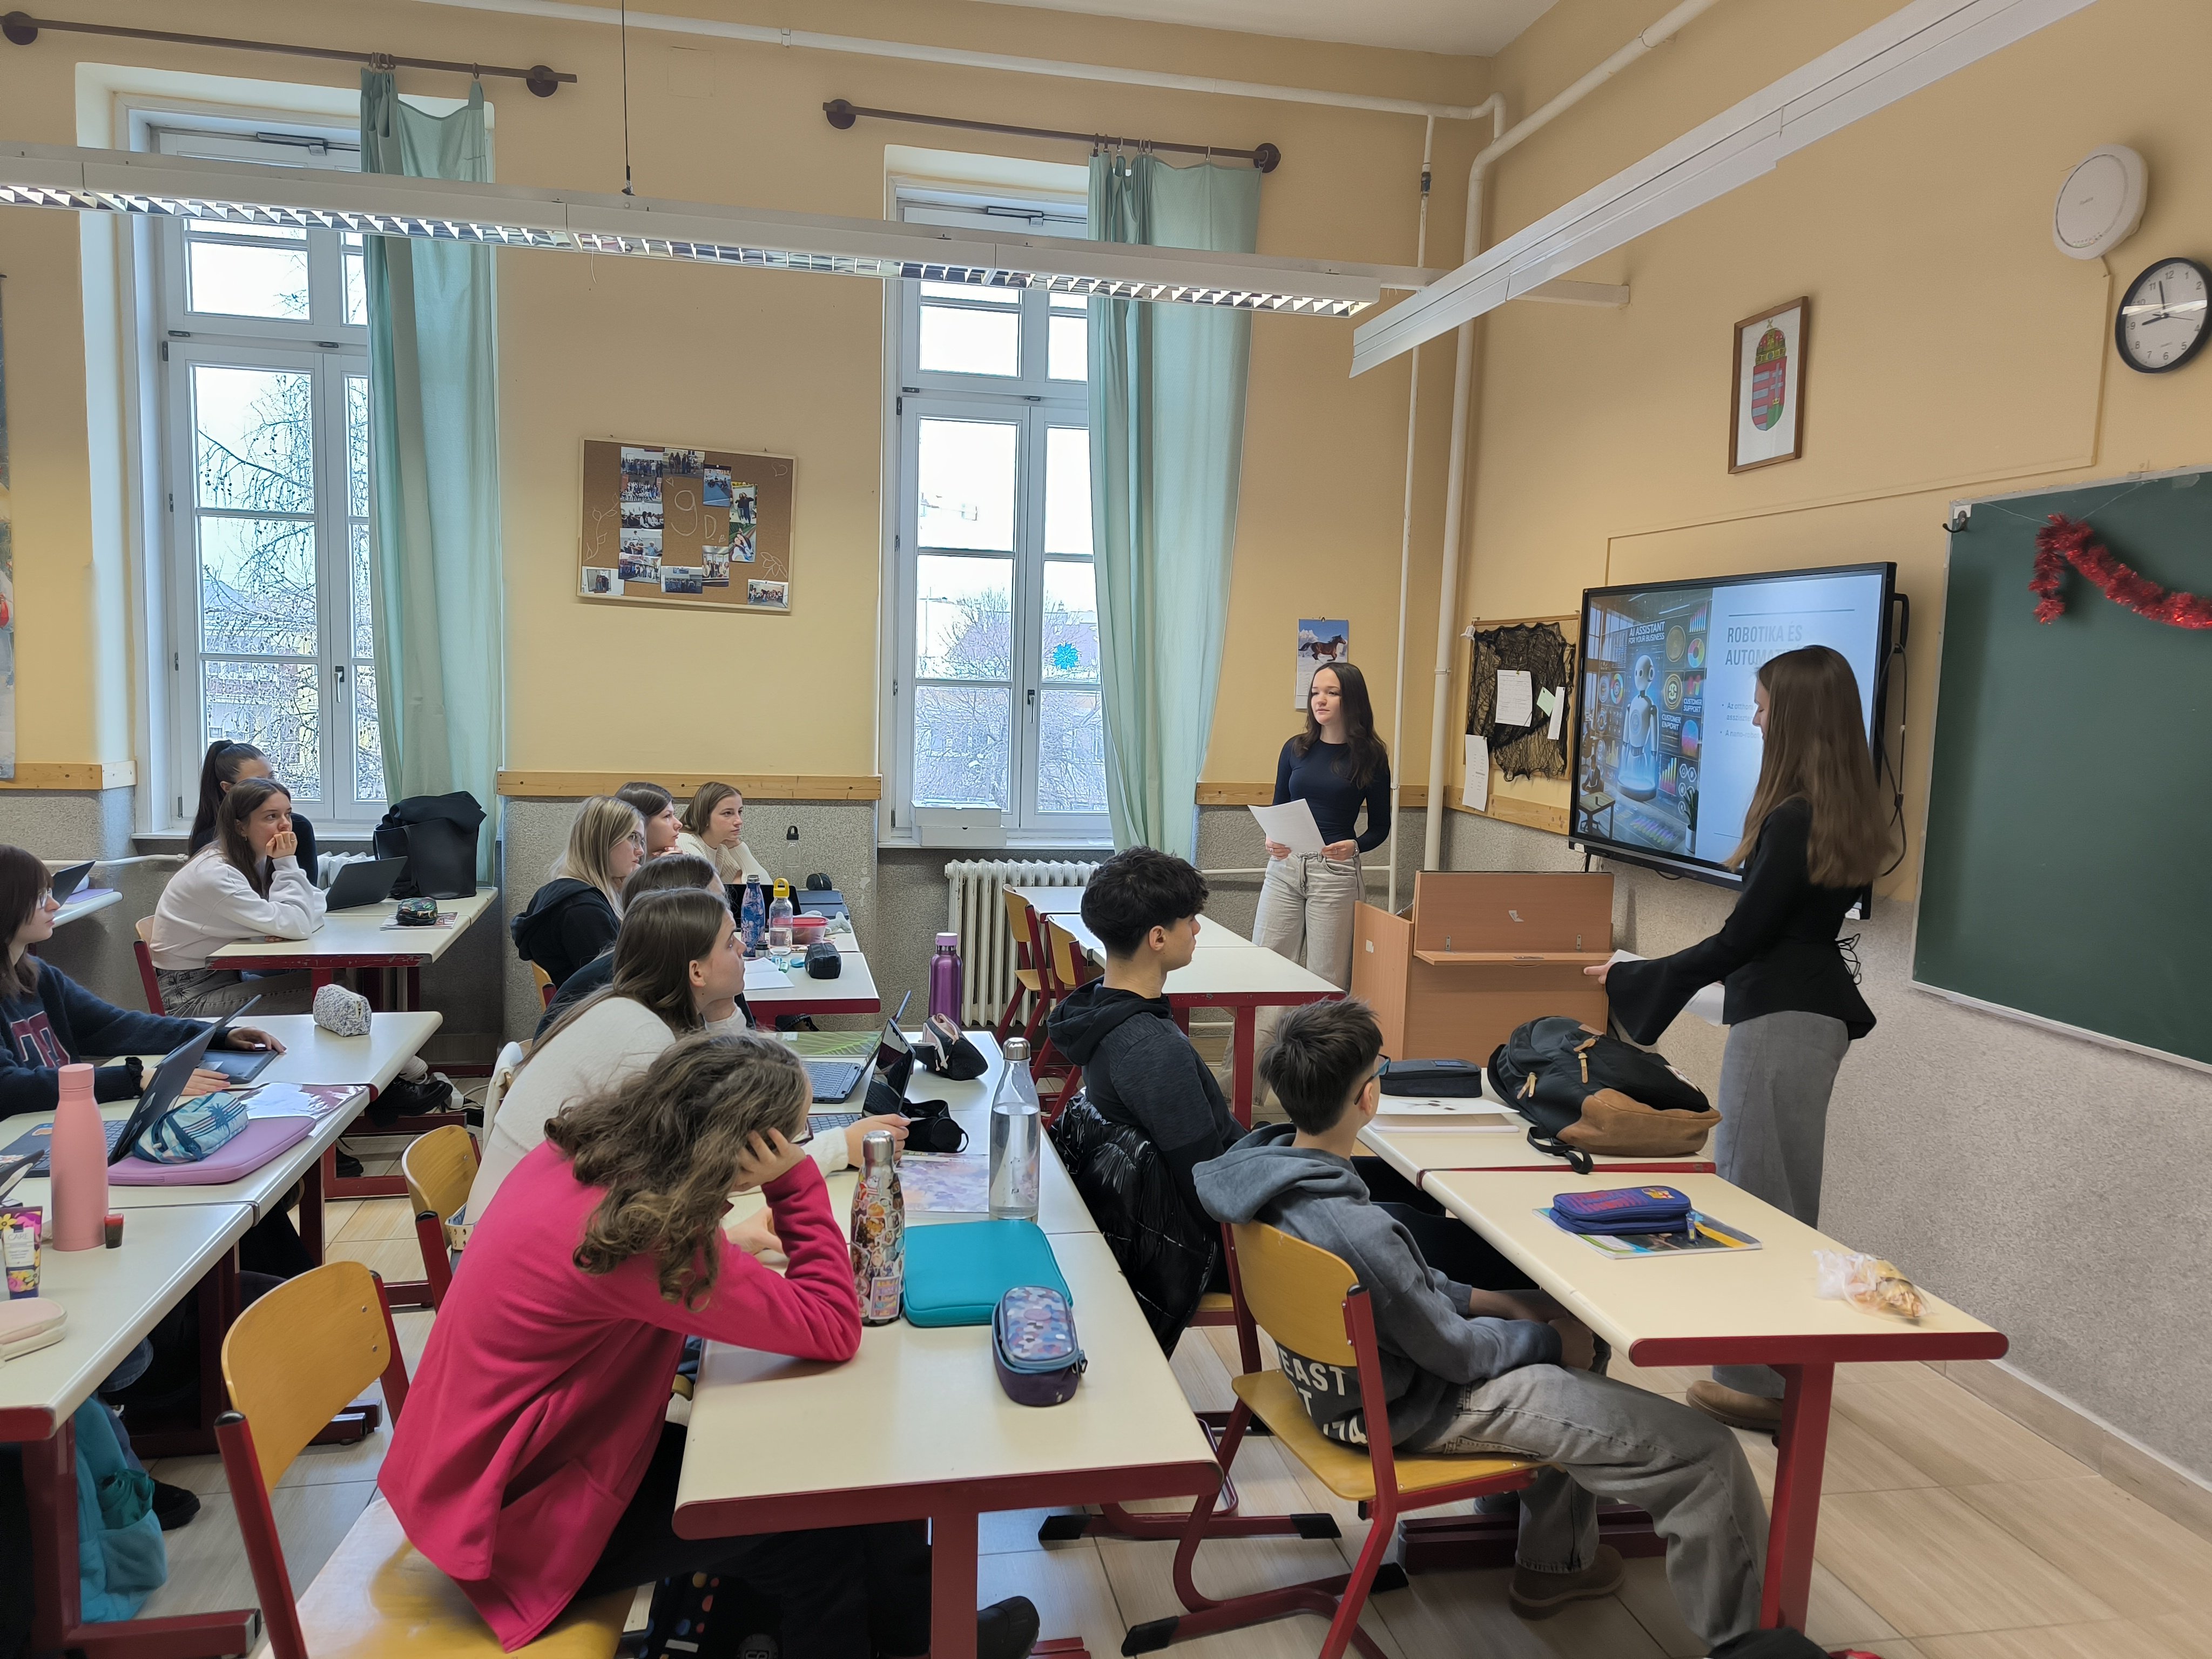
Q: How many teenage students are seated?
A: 11